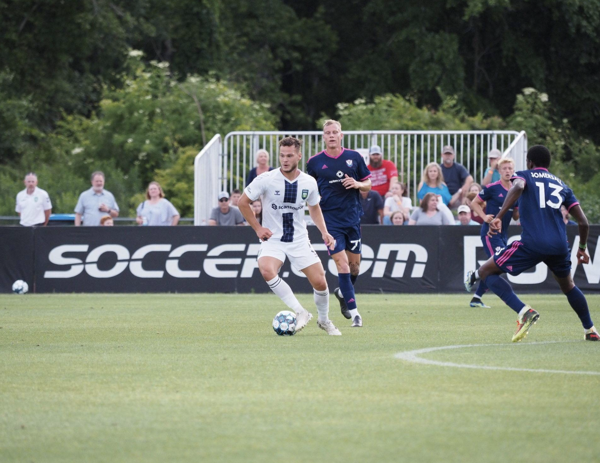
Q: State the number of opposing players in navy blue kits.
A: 3